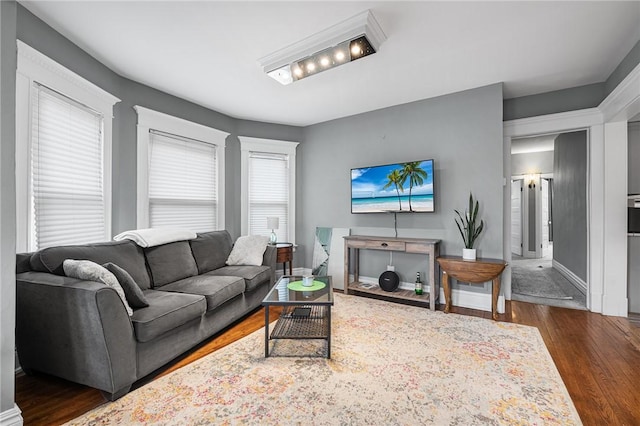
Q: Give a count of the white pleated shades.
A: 3